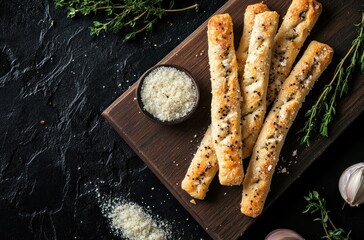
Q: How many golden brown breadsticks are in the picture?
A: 5